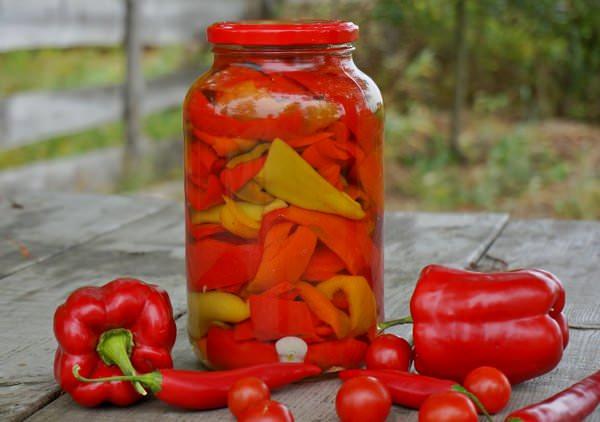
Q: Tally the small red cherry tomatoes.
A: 6